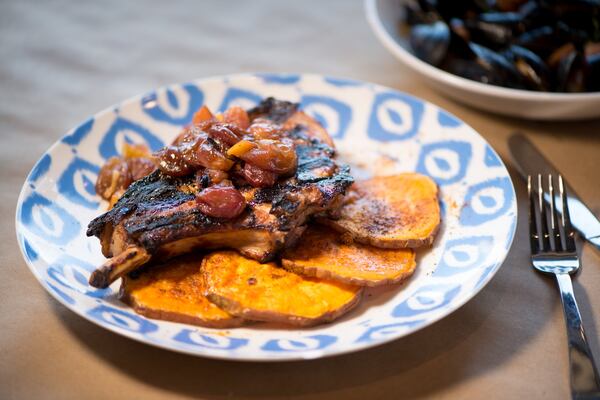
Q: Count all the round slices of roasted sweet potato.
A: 4